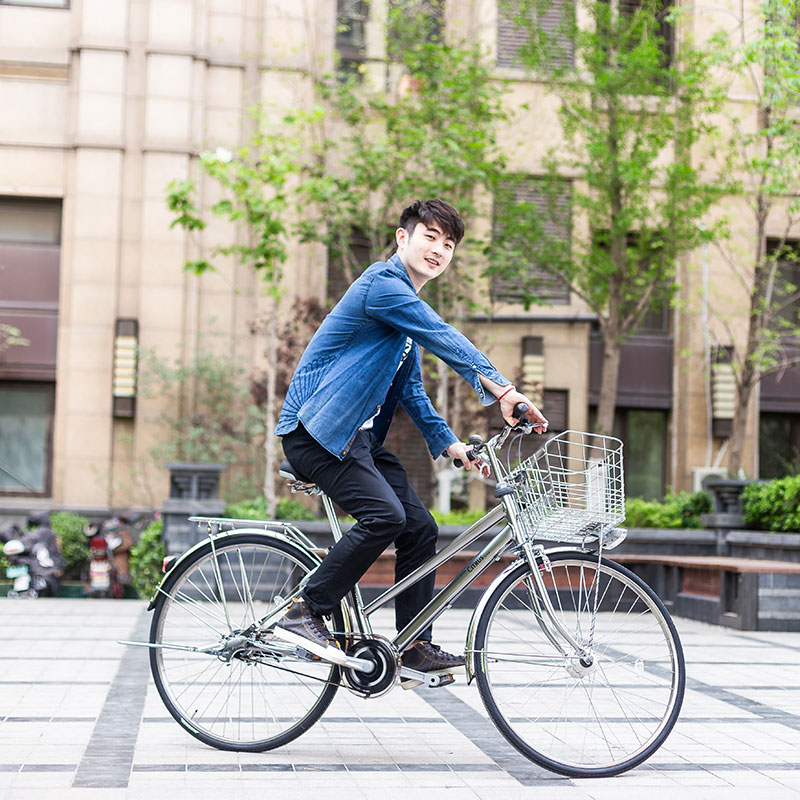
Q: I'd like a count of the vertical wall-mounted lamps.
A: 3